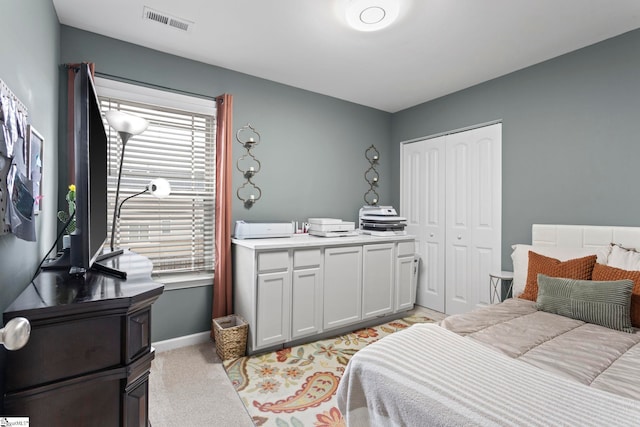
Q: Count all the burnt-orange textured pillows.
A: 2